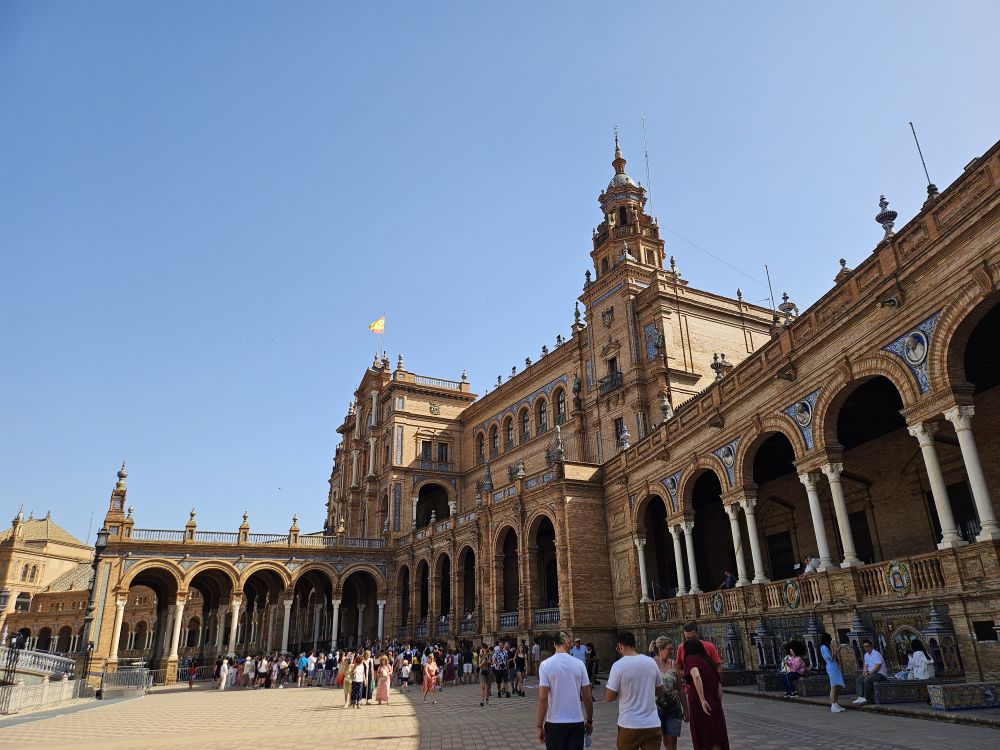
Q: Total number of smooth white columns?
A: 15